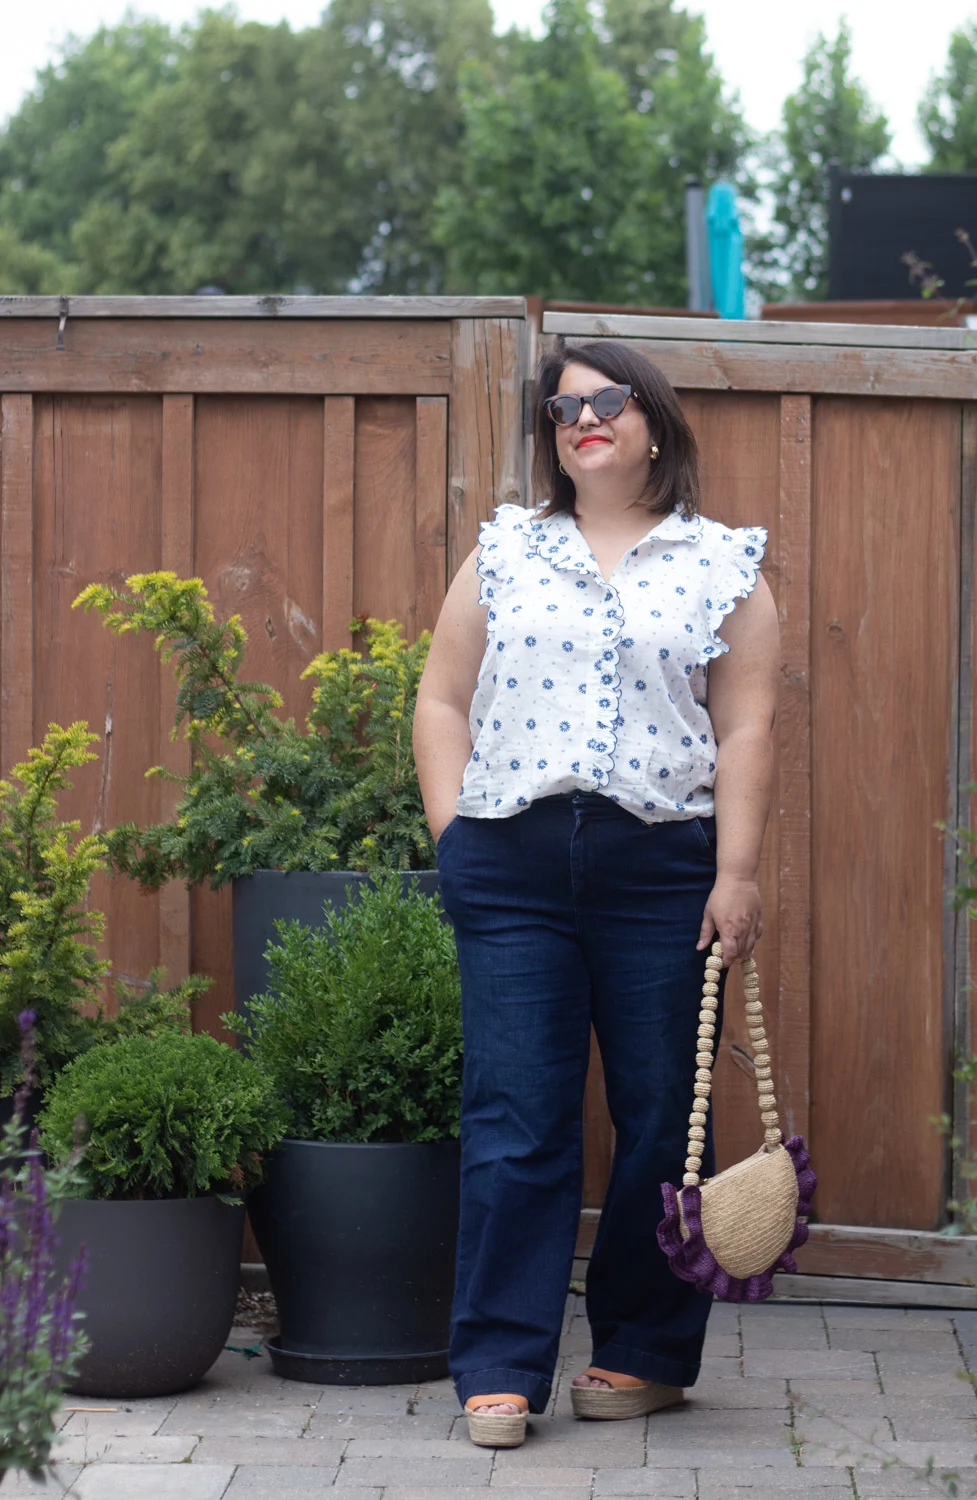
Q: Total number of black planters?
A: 3